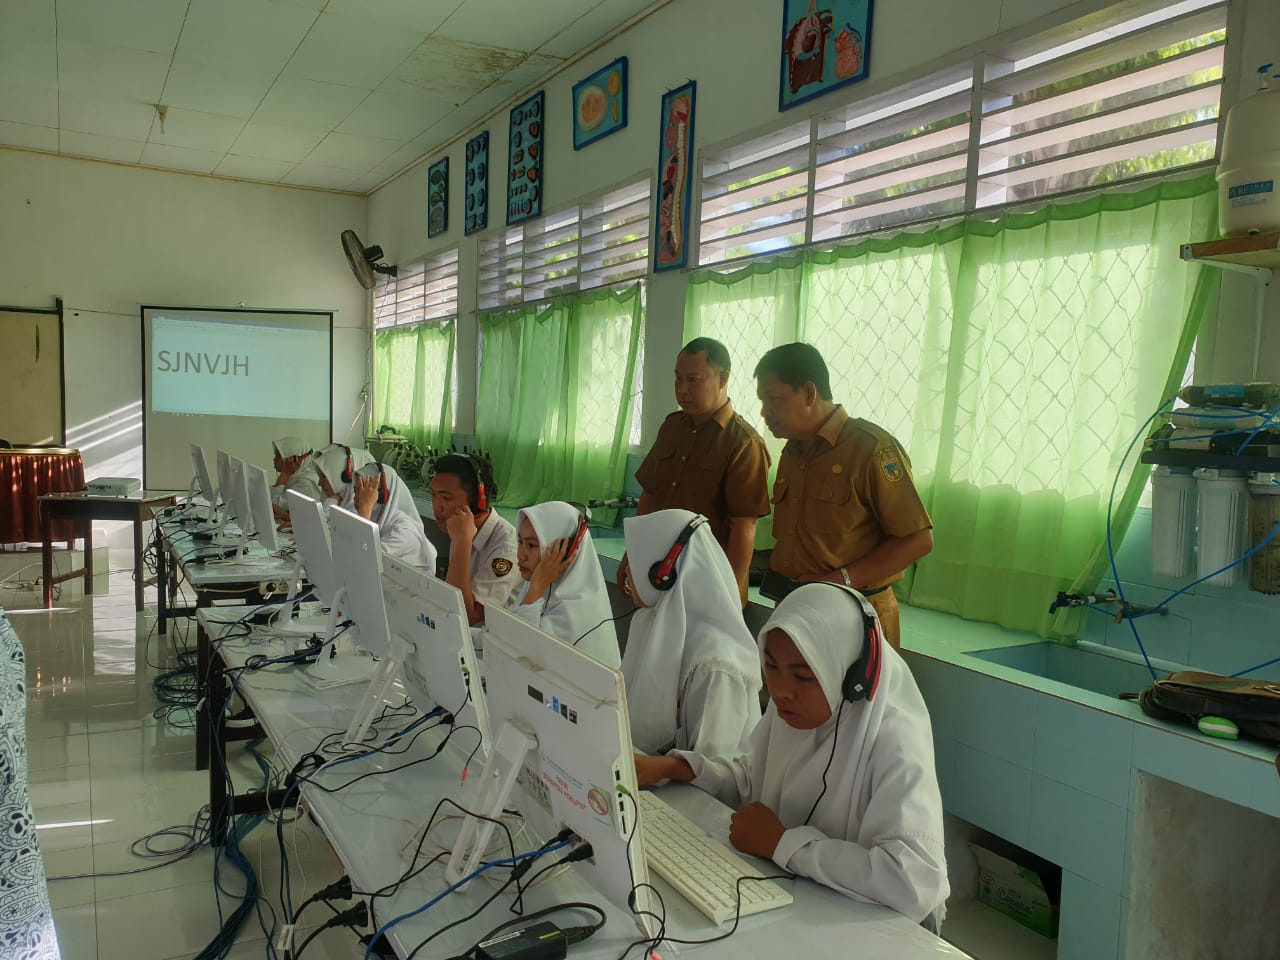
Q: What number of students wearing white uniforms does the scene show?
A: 7